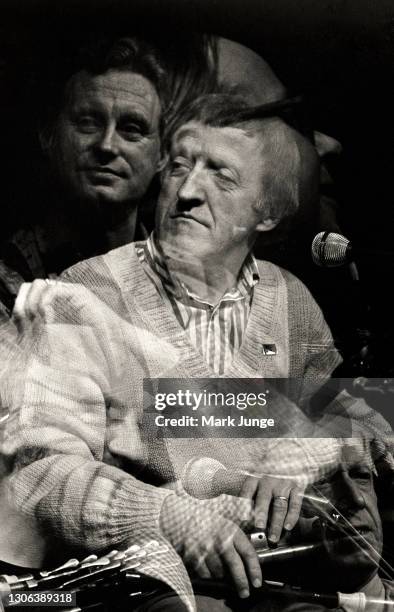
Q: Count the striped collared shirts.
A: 1